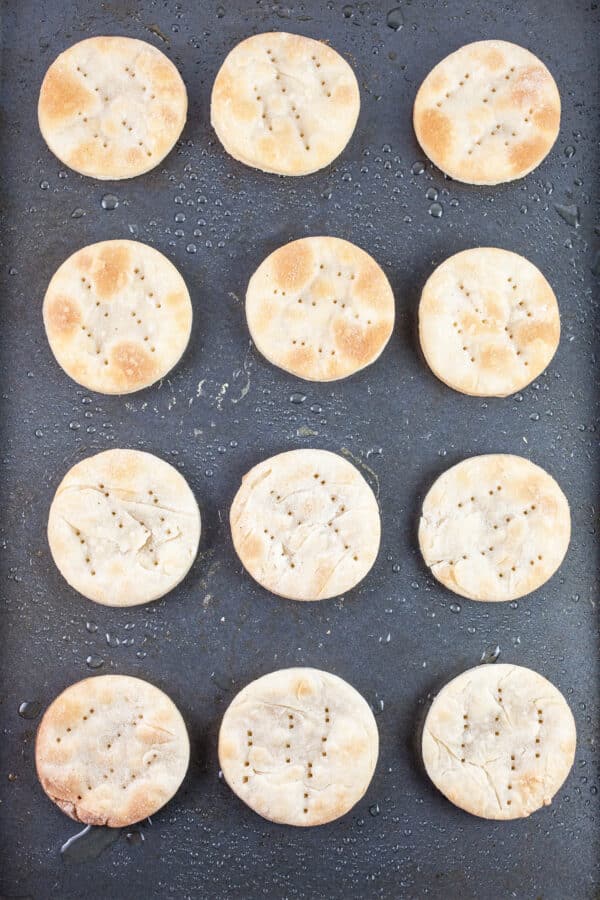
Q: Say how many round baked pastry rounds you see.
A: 12